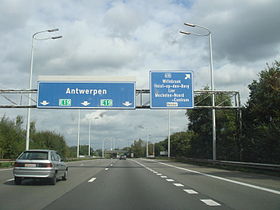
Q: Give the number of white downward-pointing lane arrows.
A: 3